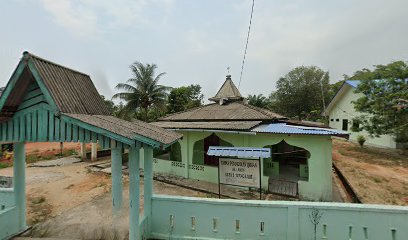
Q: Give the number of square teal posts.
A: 4